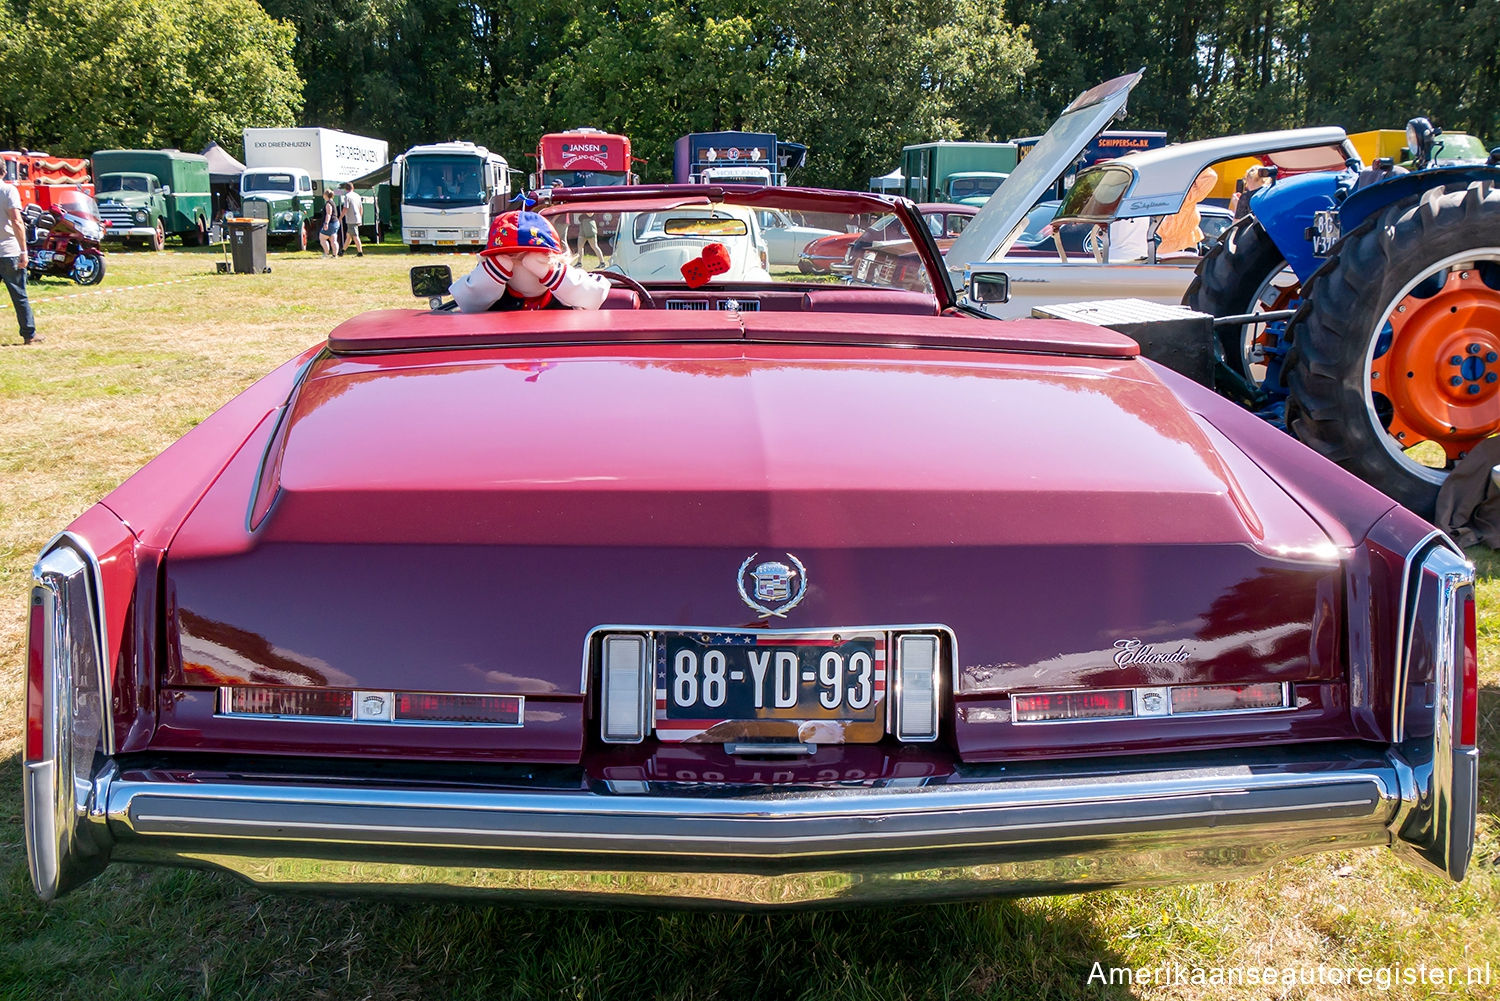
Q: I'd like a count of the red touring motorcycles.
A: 1